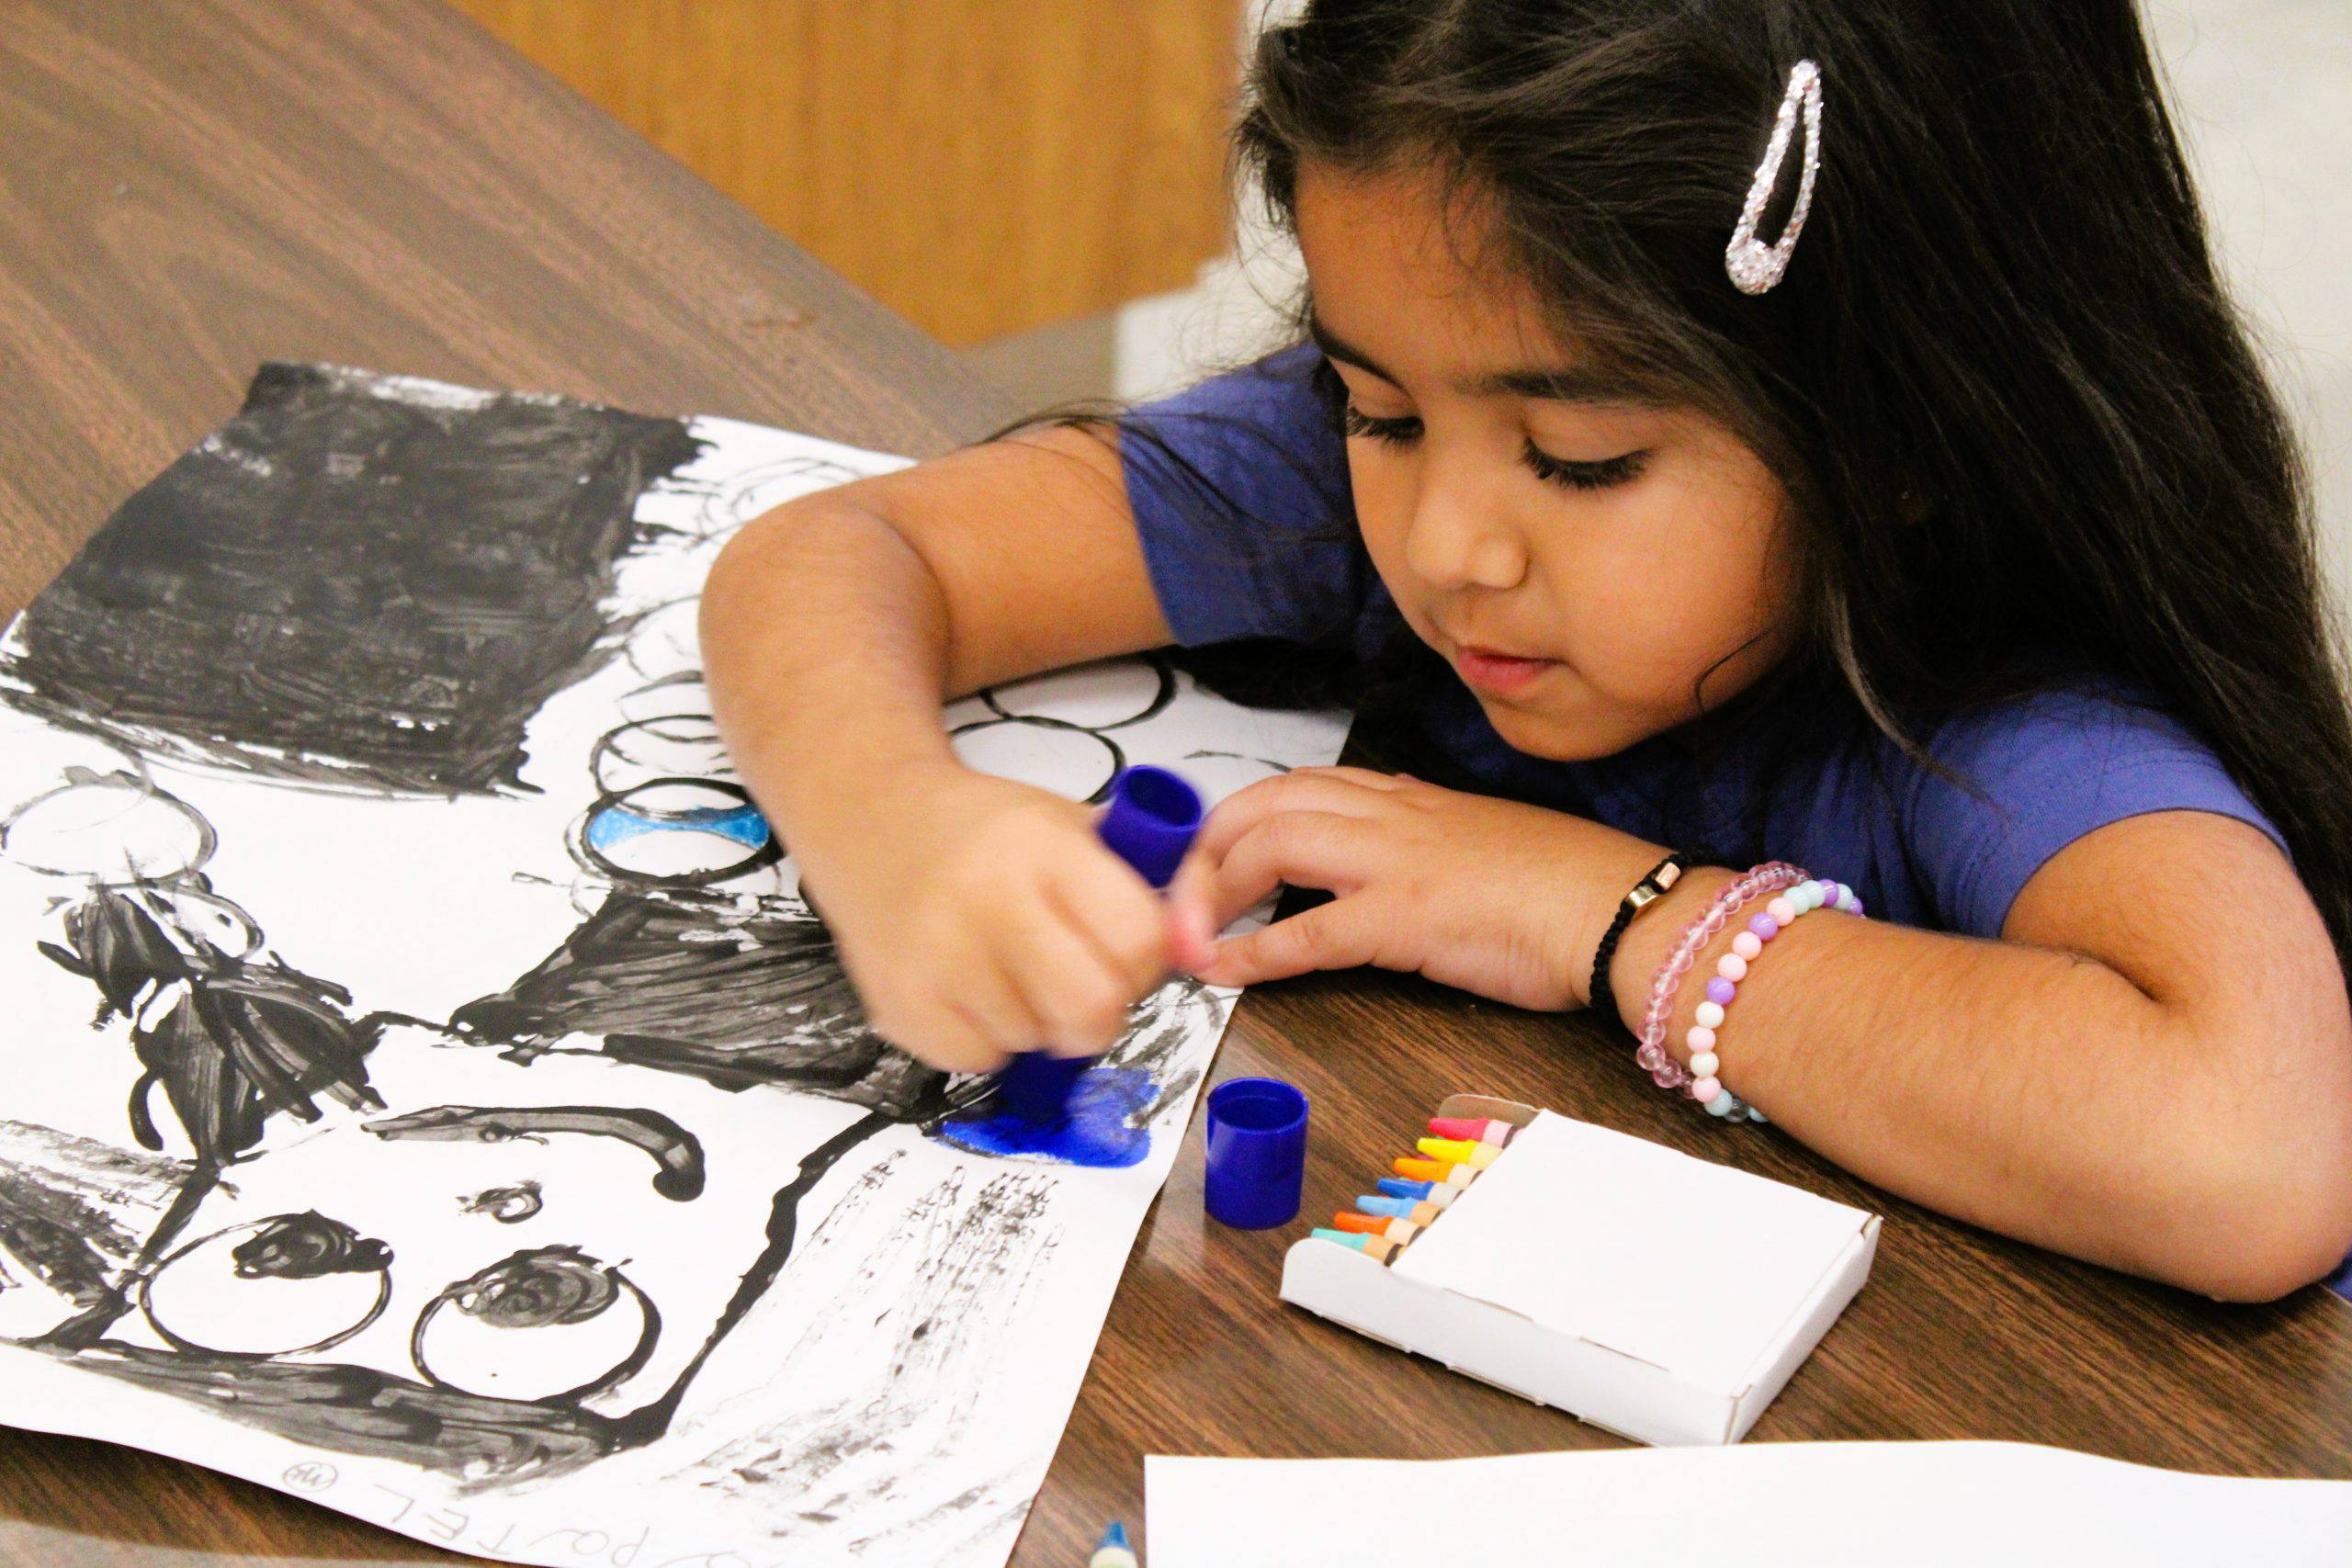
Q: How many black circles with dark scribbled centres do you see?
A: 2